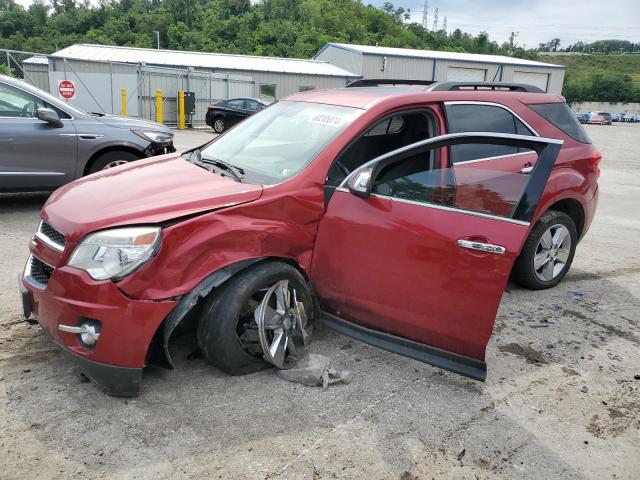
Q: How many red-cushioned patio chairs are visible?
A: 0